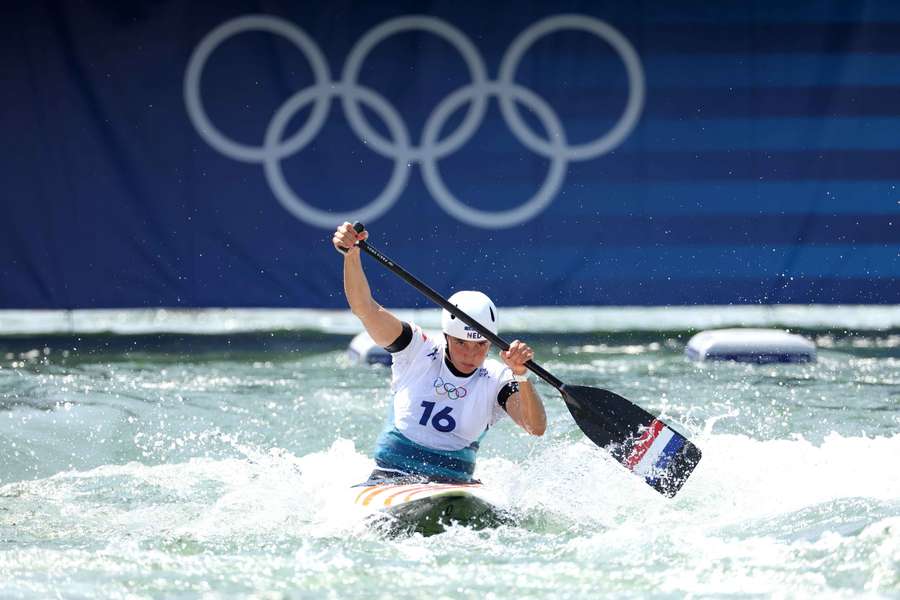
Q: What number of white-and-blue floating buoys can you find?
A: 2